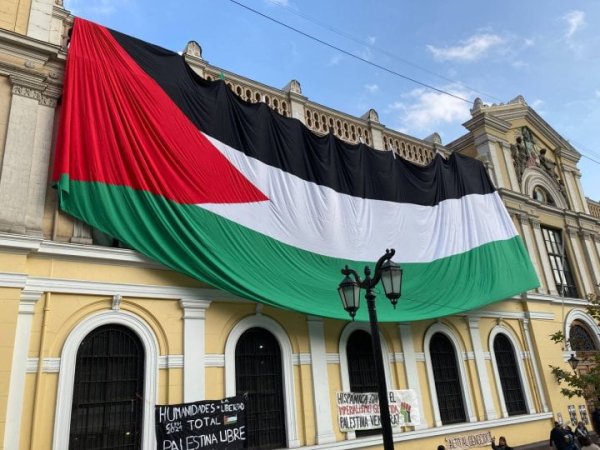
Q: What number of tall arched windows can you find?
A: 5